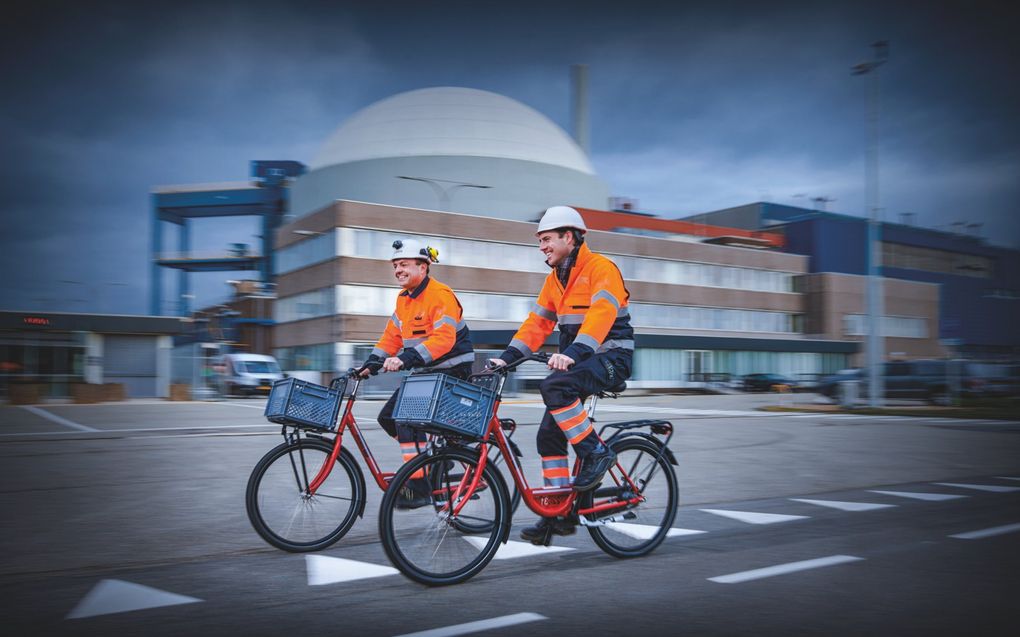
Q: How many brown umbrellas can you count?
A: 0